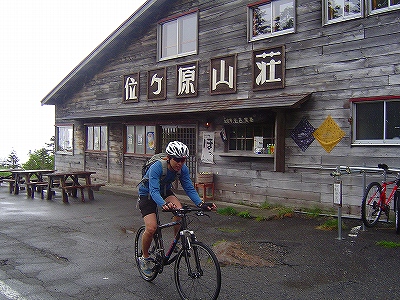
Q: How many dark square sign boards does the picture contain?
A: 5